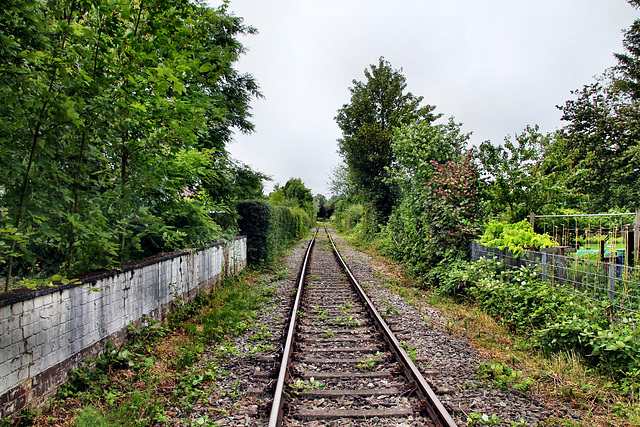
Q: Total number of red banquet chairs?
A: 0